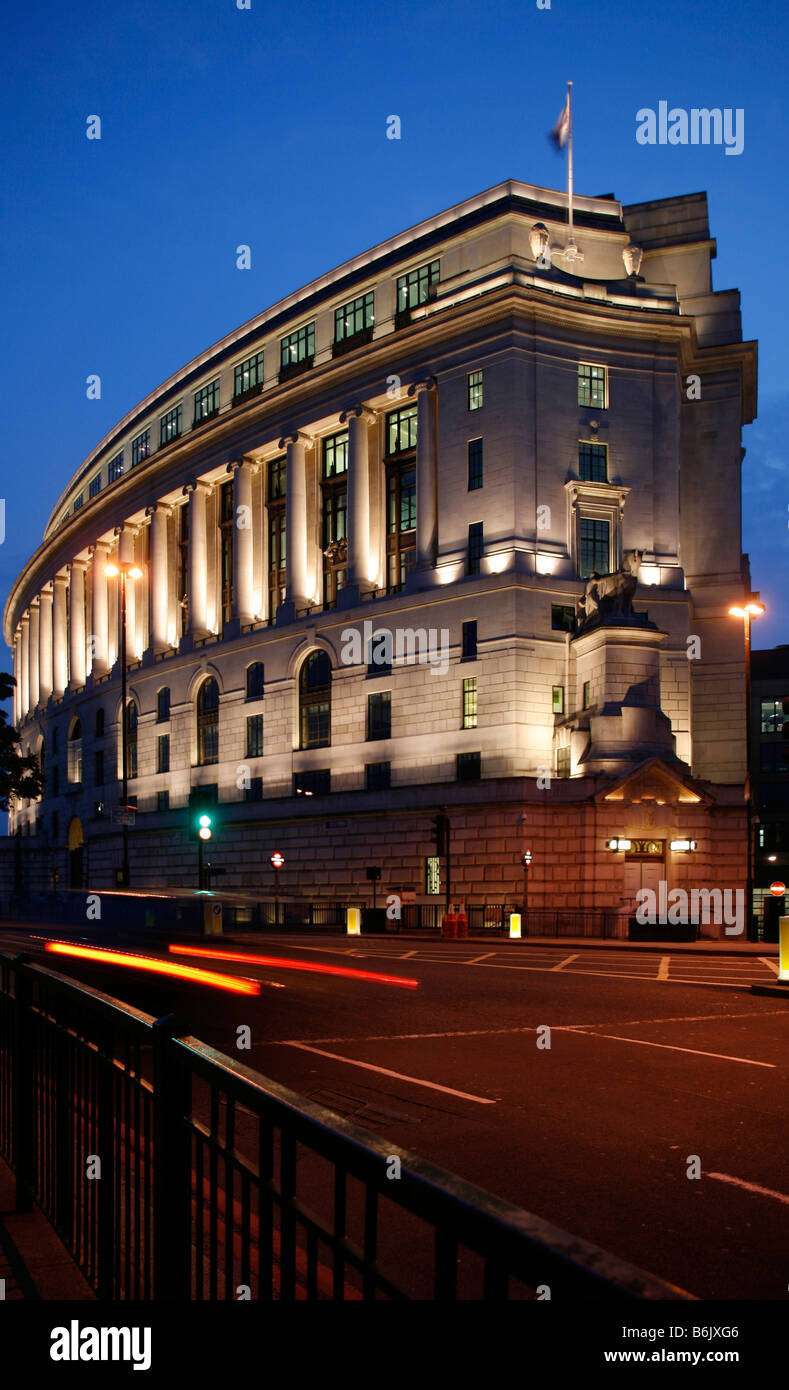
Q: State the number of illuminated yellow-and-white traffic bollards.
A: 3